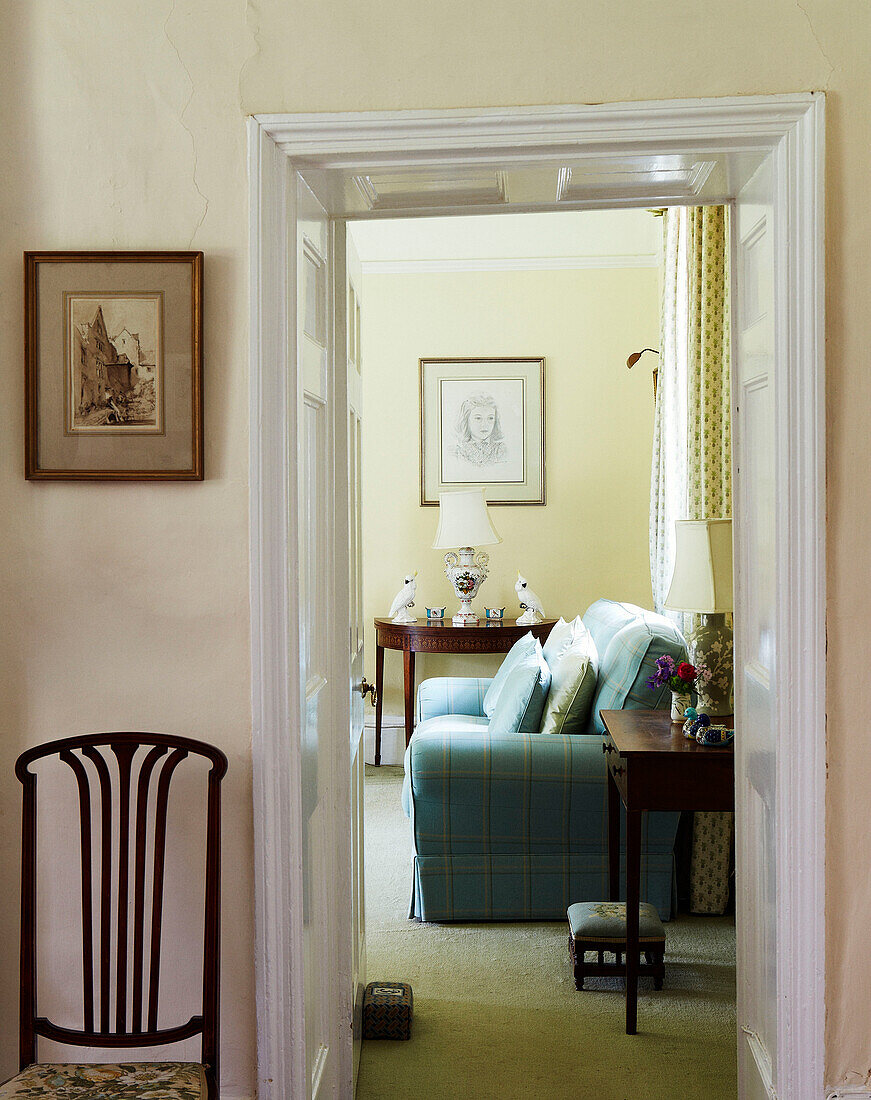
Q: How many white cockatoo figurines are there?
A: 2